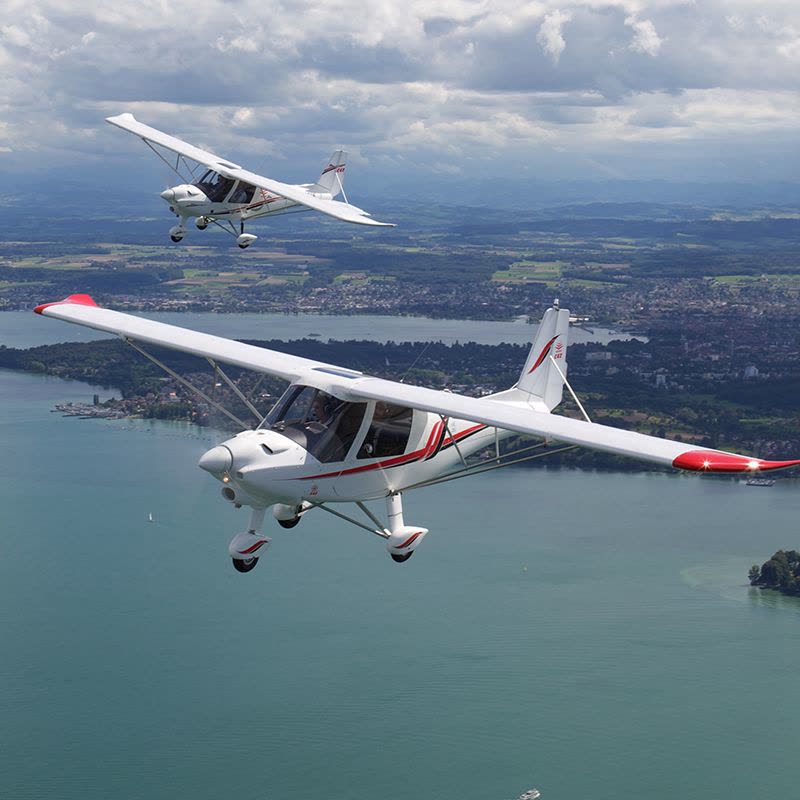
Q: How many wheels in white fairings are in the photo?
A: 6